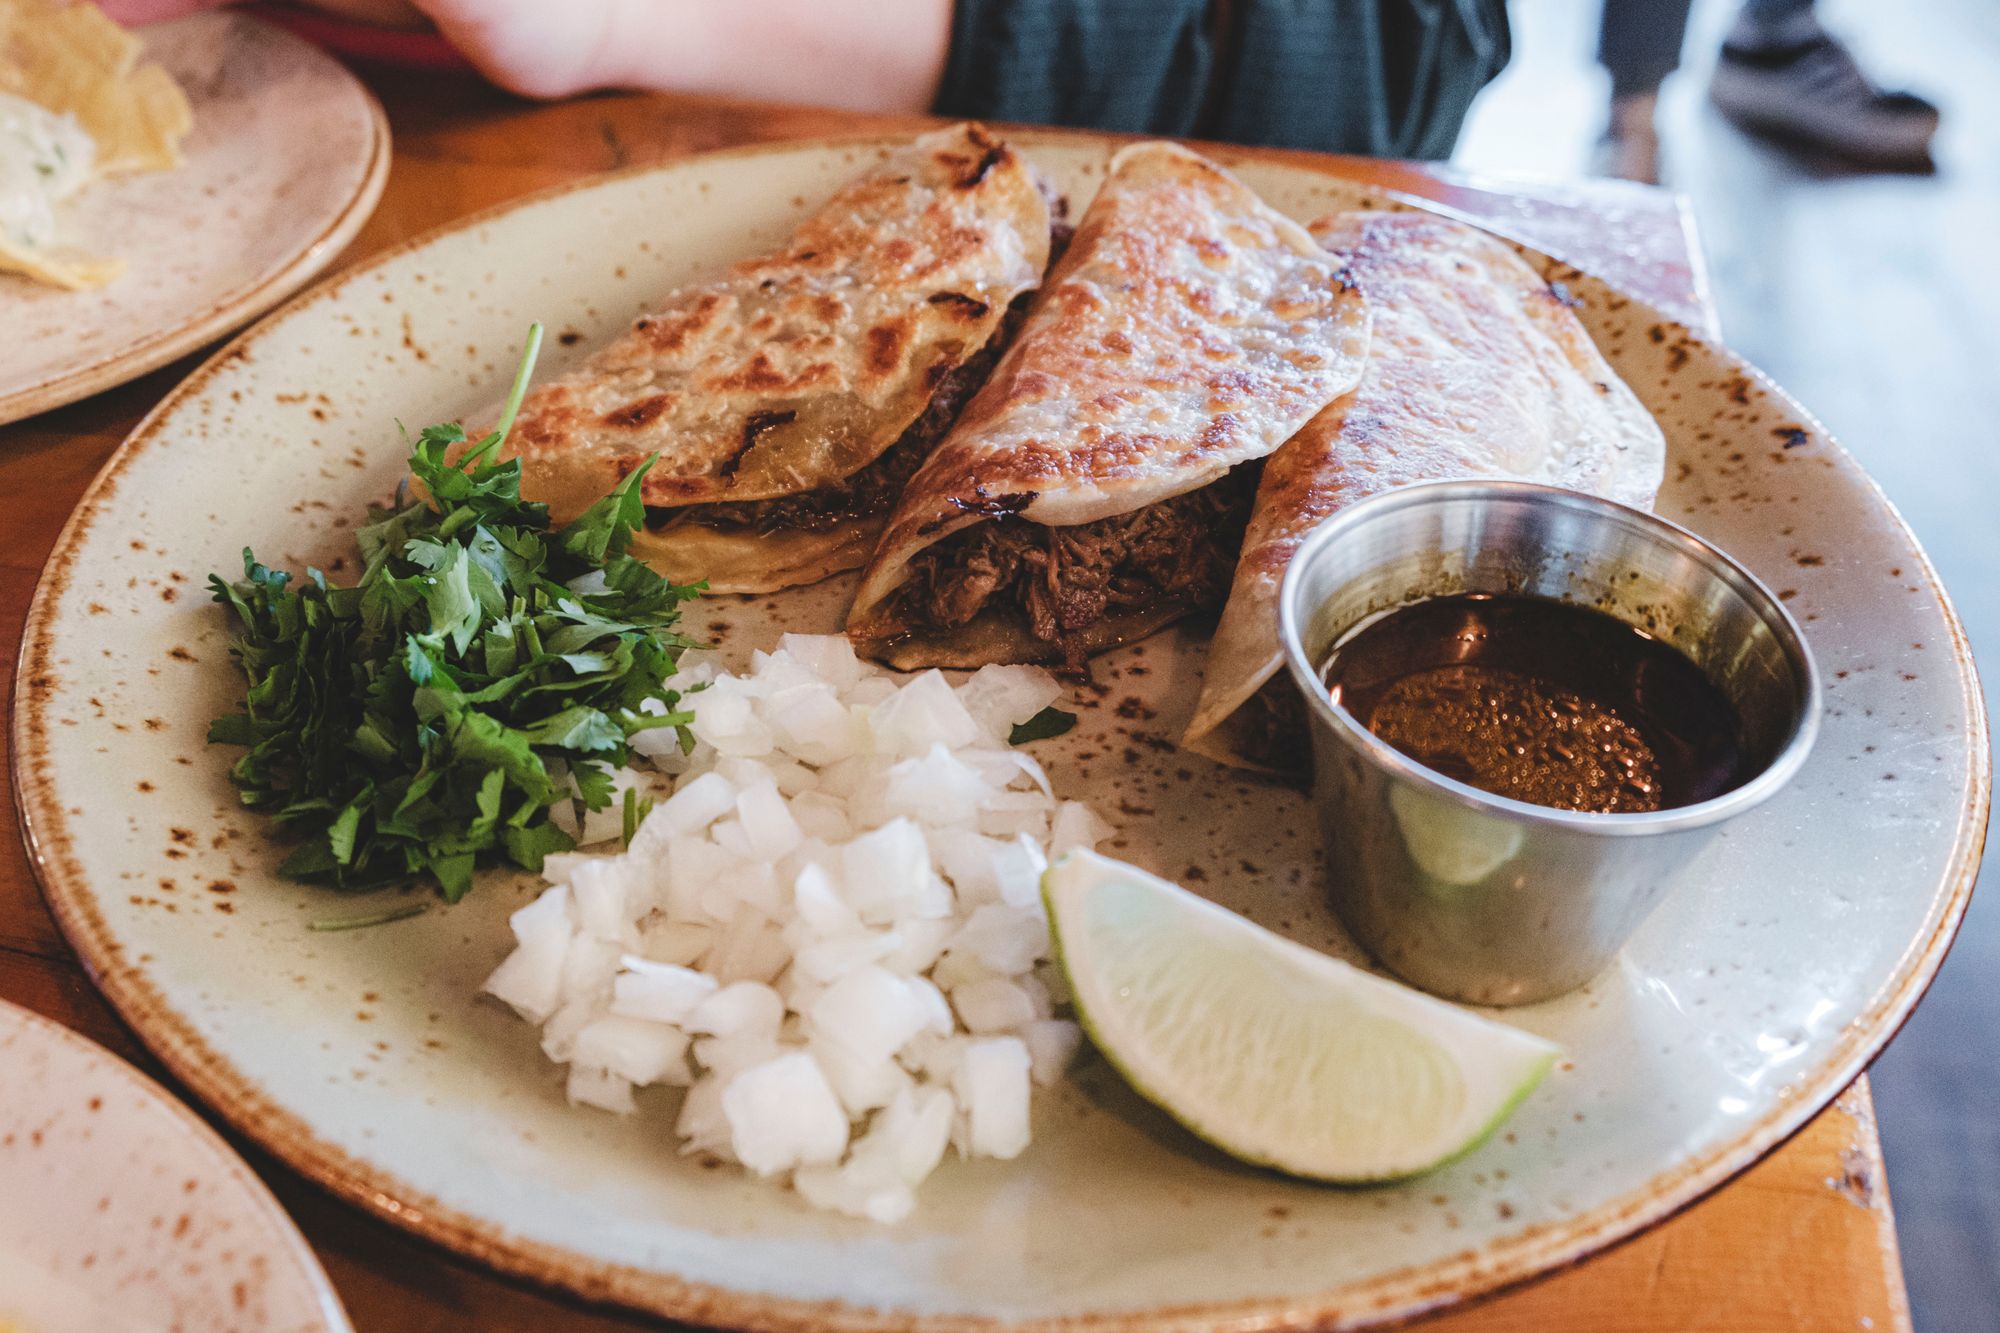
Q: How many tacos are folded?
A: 3